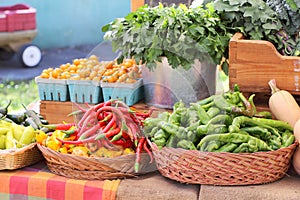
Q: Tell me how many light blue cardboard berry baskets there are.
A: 3